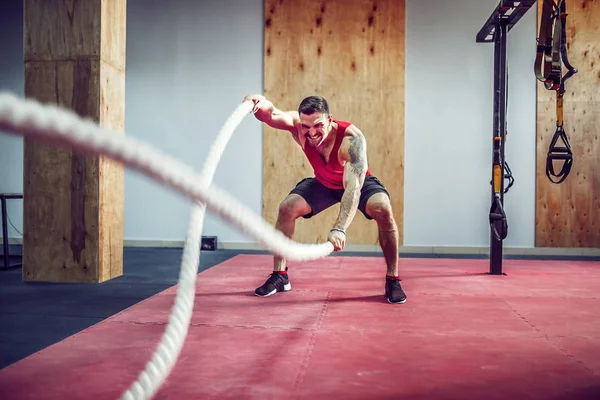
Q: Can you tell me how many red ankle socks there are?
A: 2